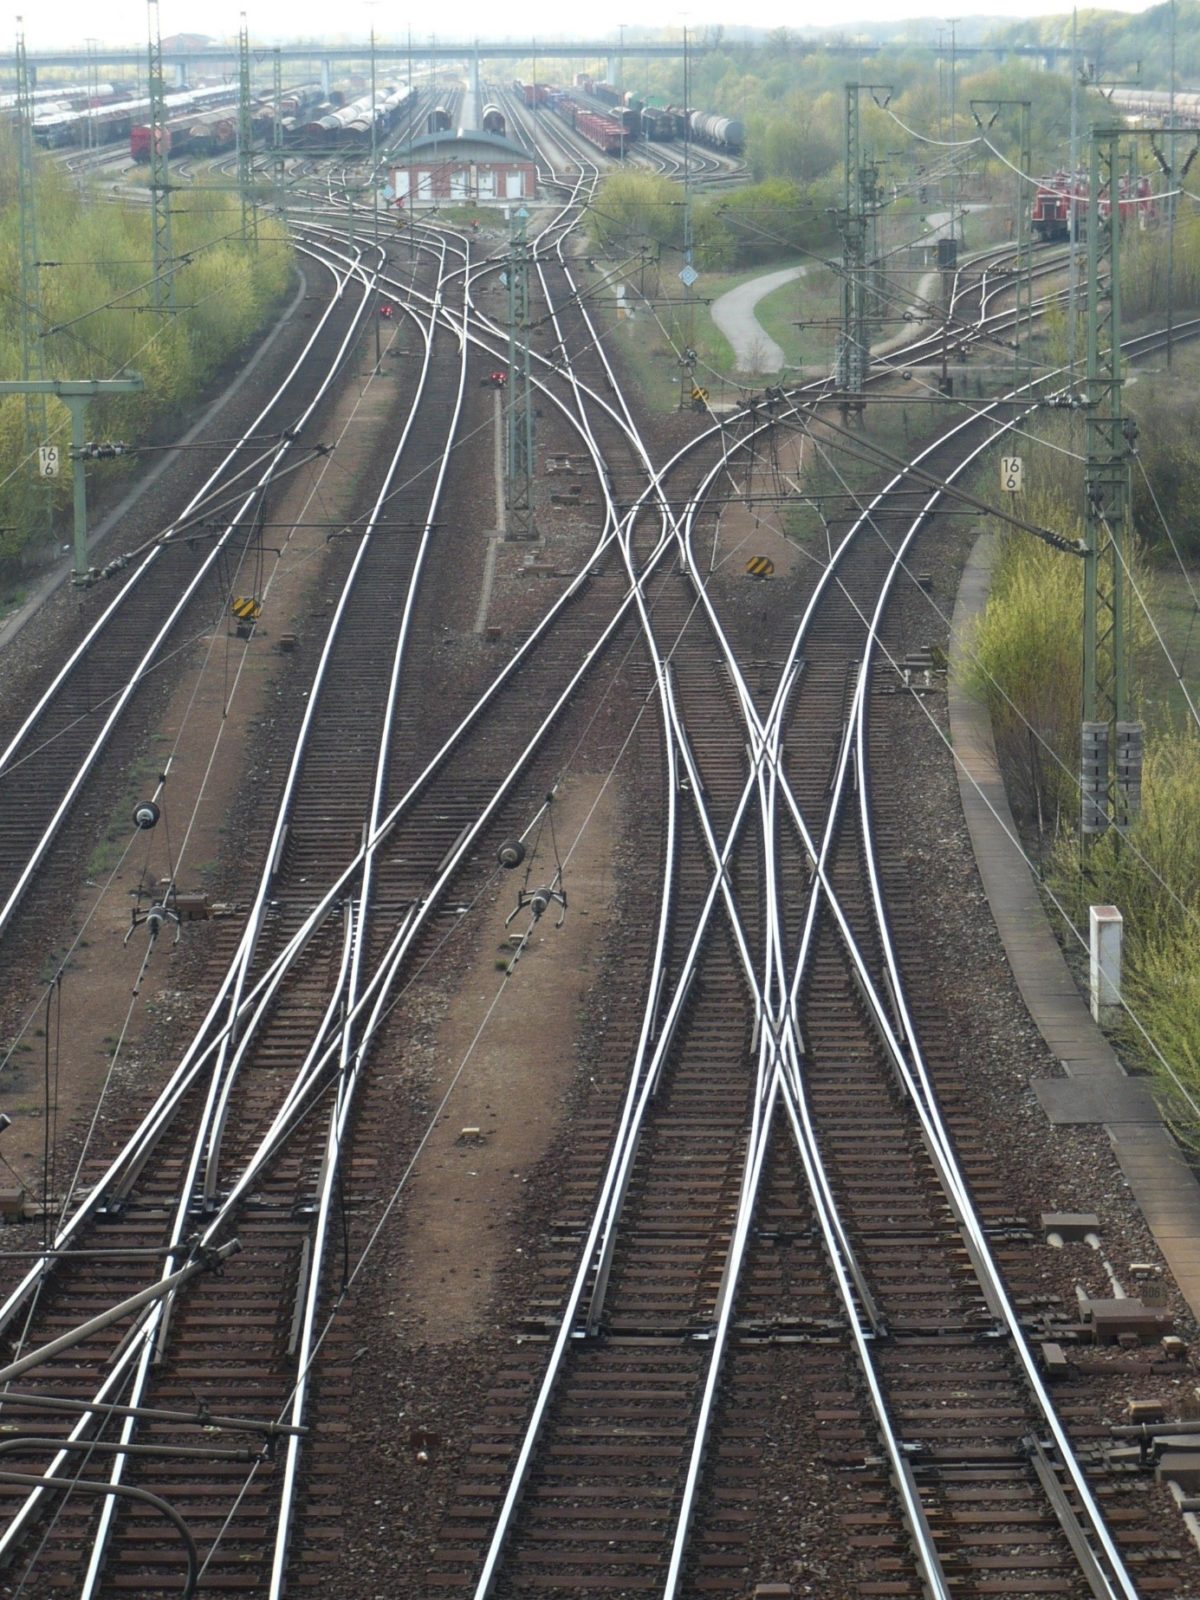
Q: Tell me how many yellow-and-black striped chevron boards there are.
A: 3